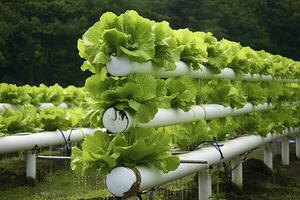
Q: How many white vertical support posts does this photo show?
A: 6